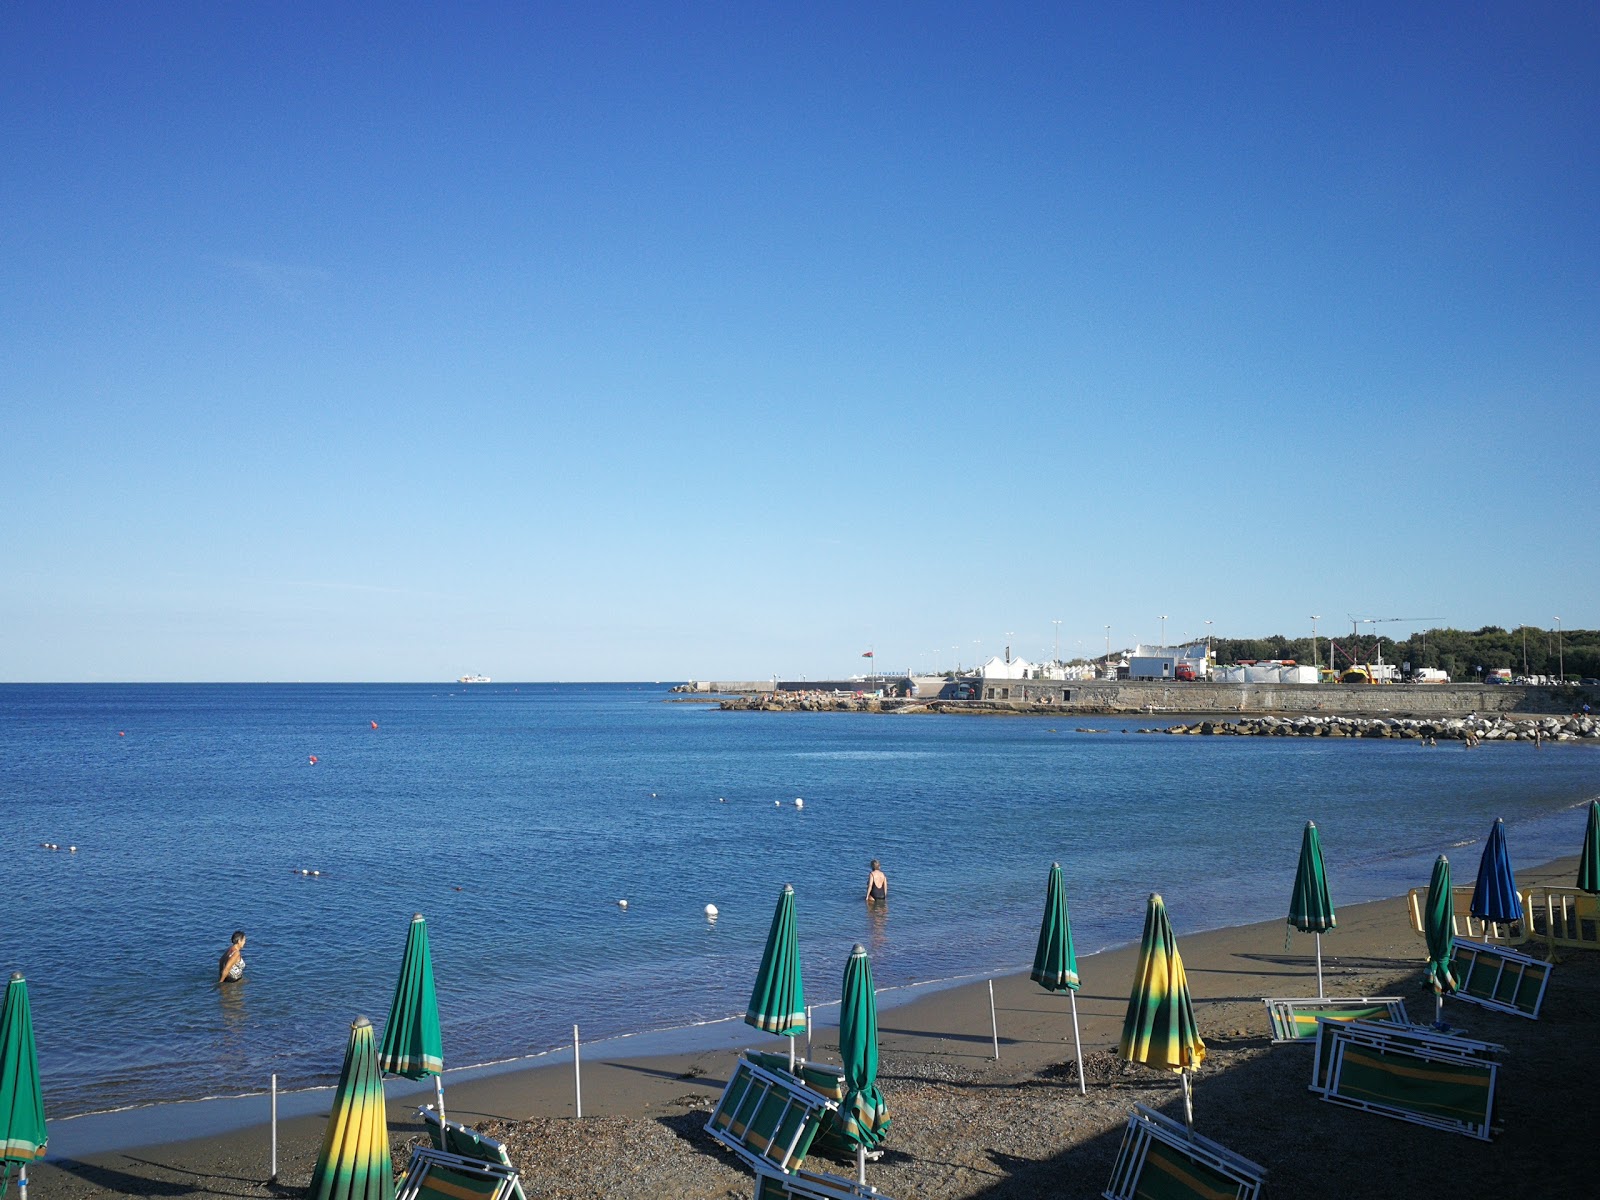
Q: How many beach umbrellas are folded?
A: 11